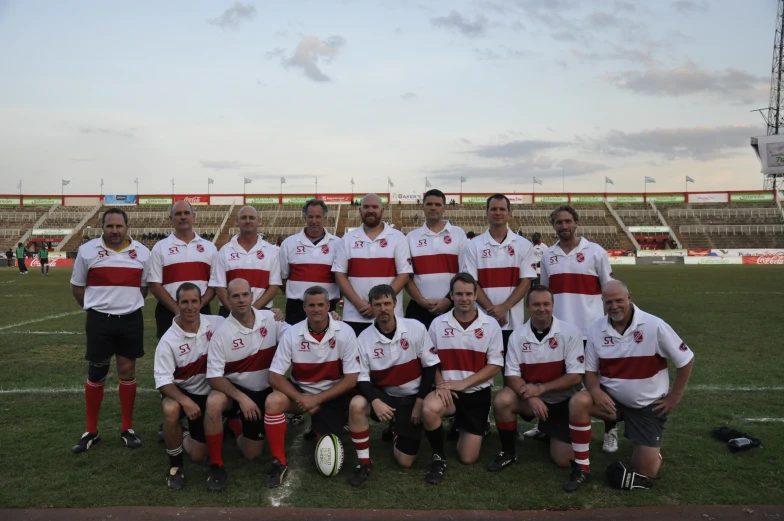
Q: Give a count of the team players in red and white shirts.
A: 15